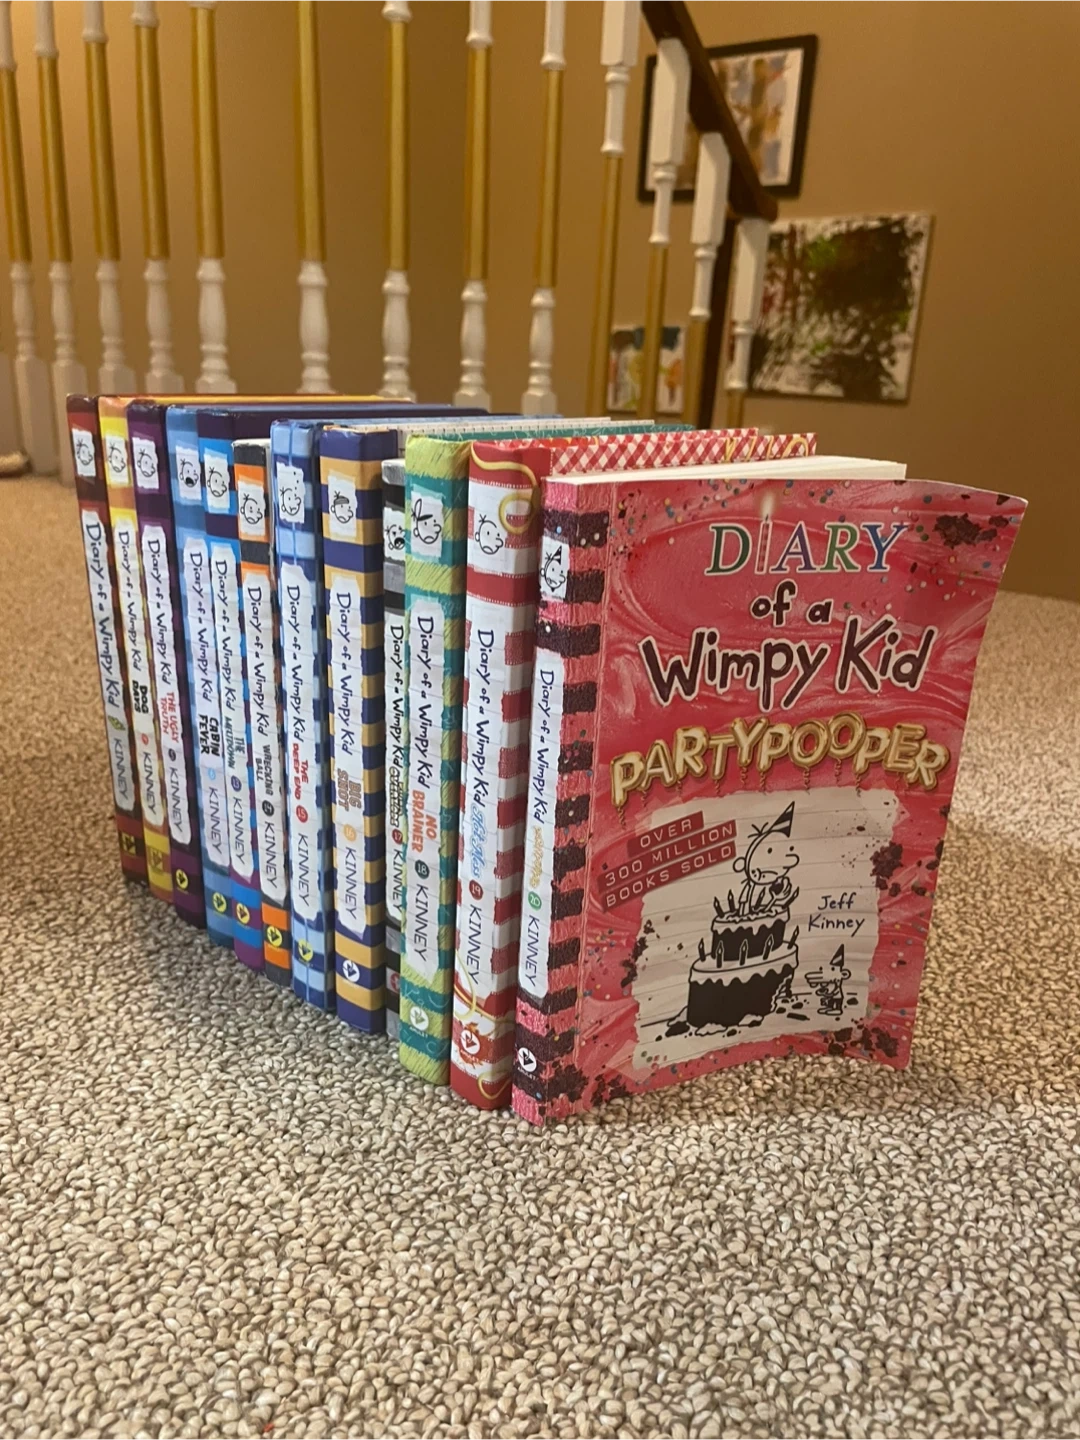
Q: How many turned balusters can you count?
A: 13